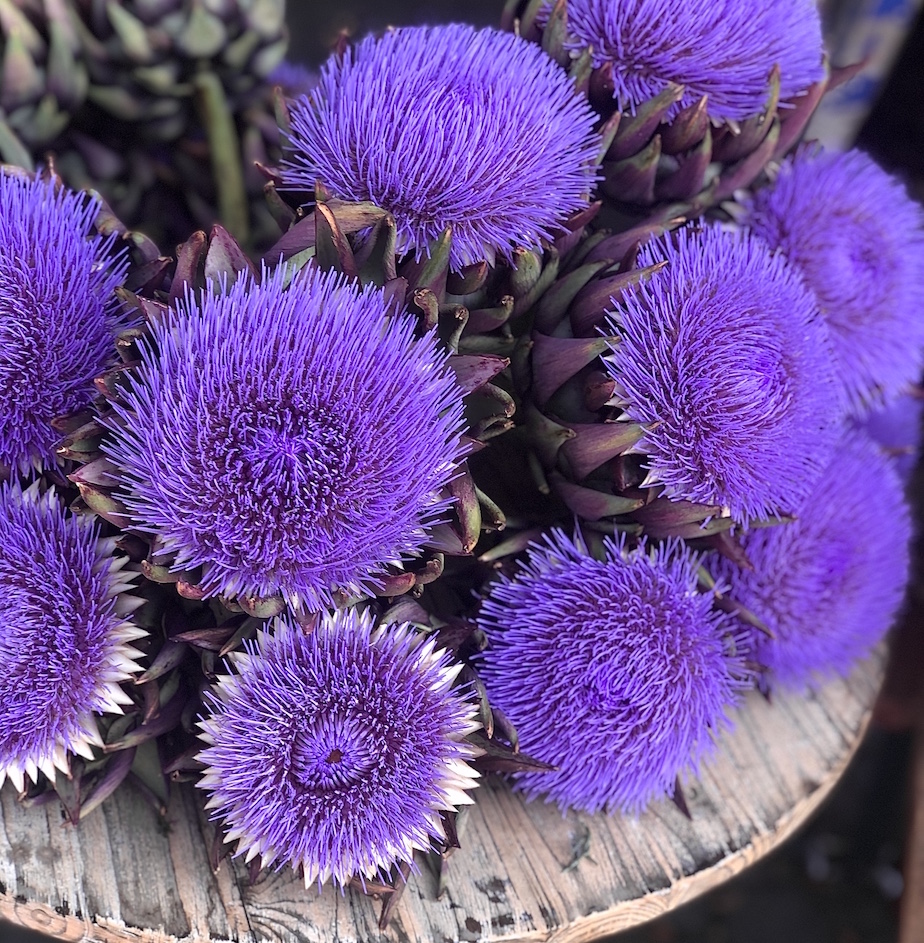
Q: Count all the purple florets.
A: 10